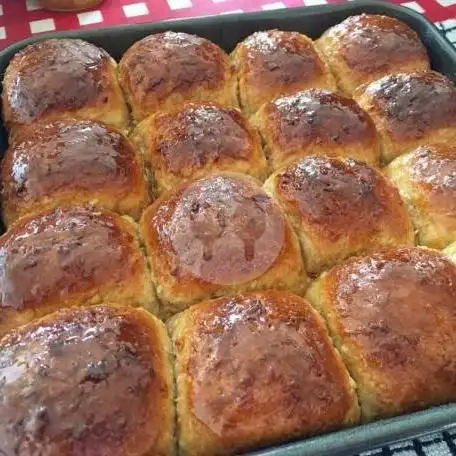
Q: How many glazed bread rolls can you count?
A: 15